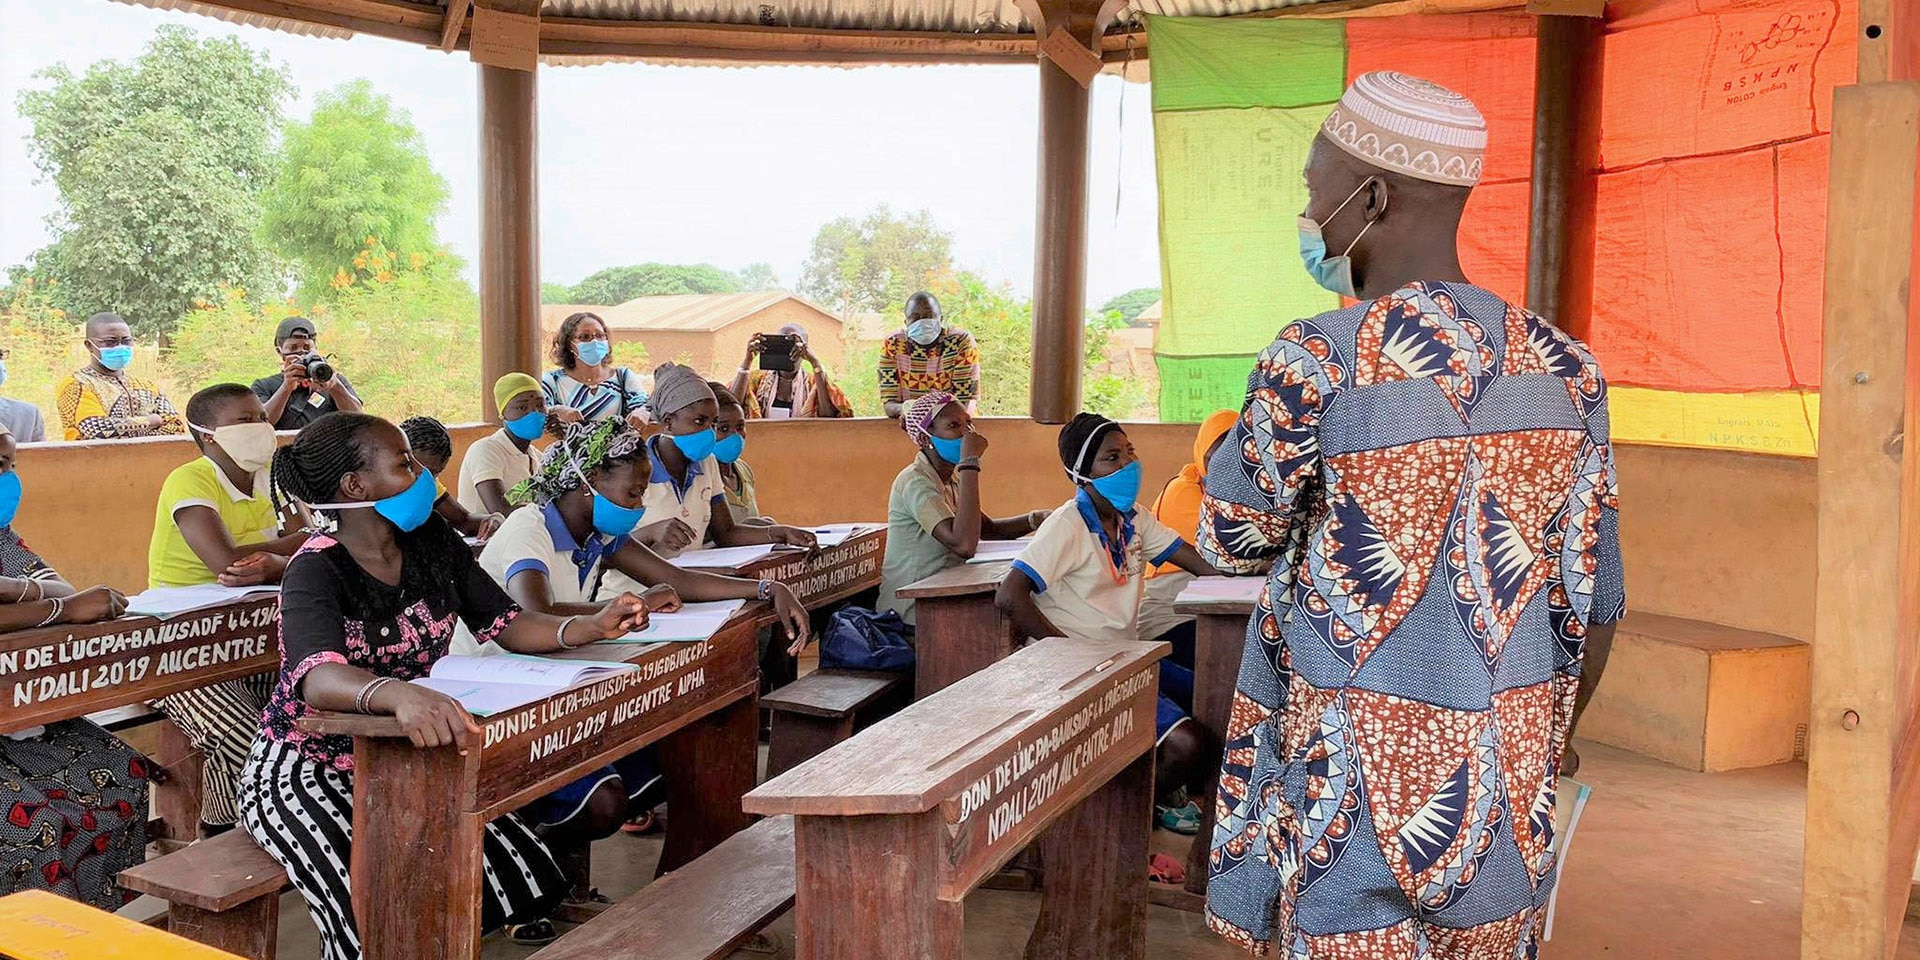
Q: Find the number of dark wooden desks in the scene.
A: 6